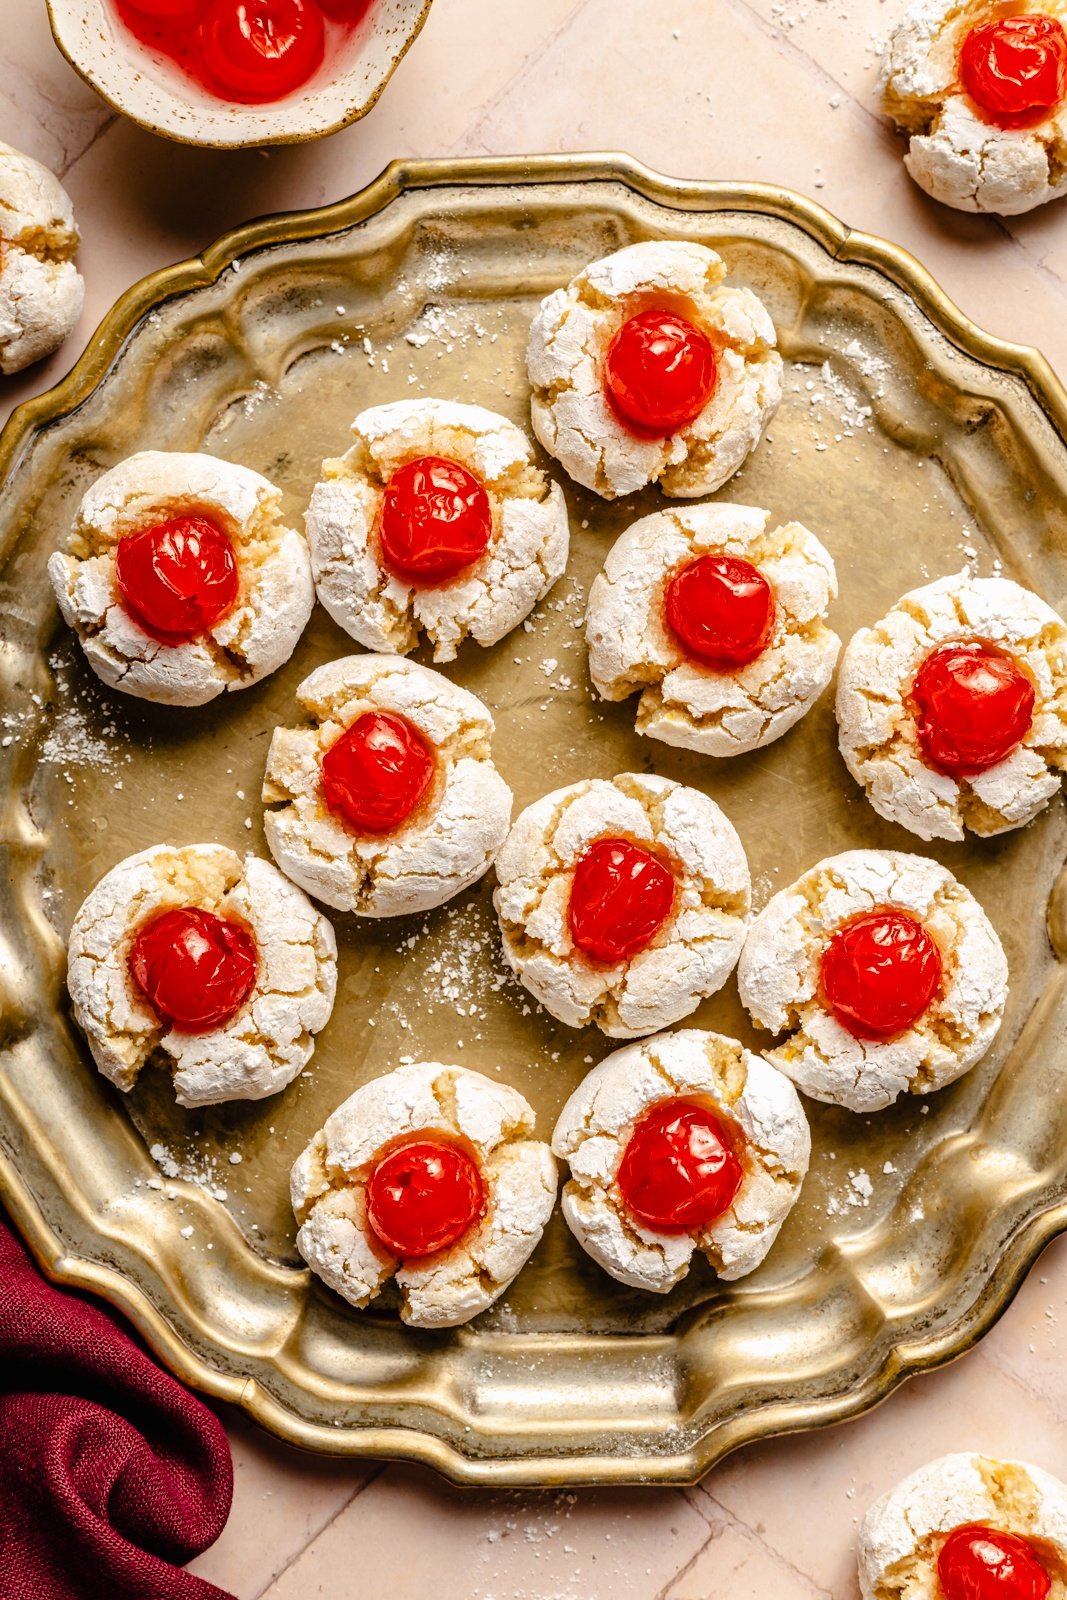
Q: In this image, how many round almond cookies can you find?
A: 14